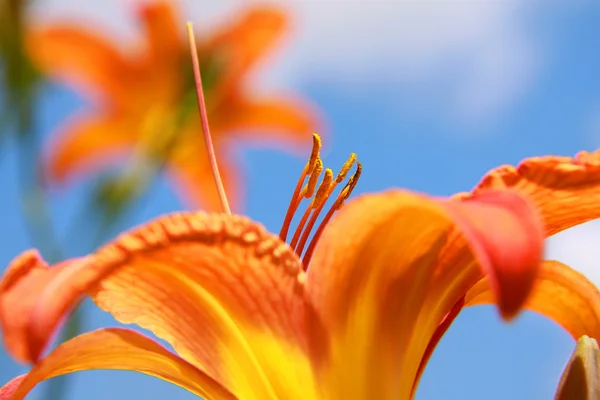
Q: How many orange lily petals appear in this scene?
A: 11